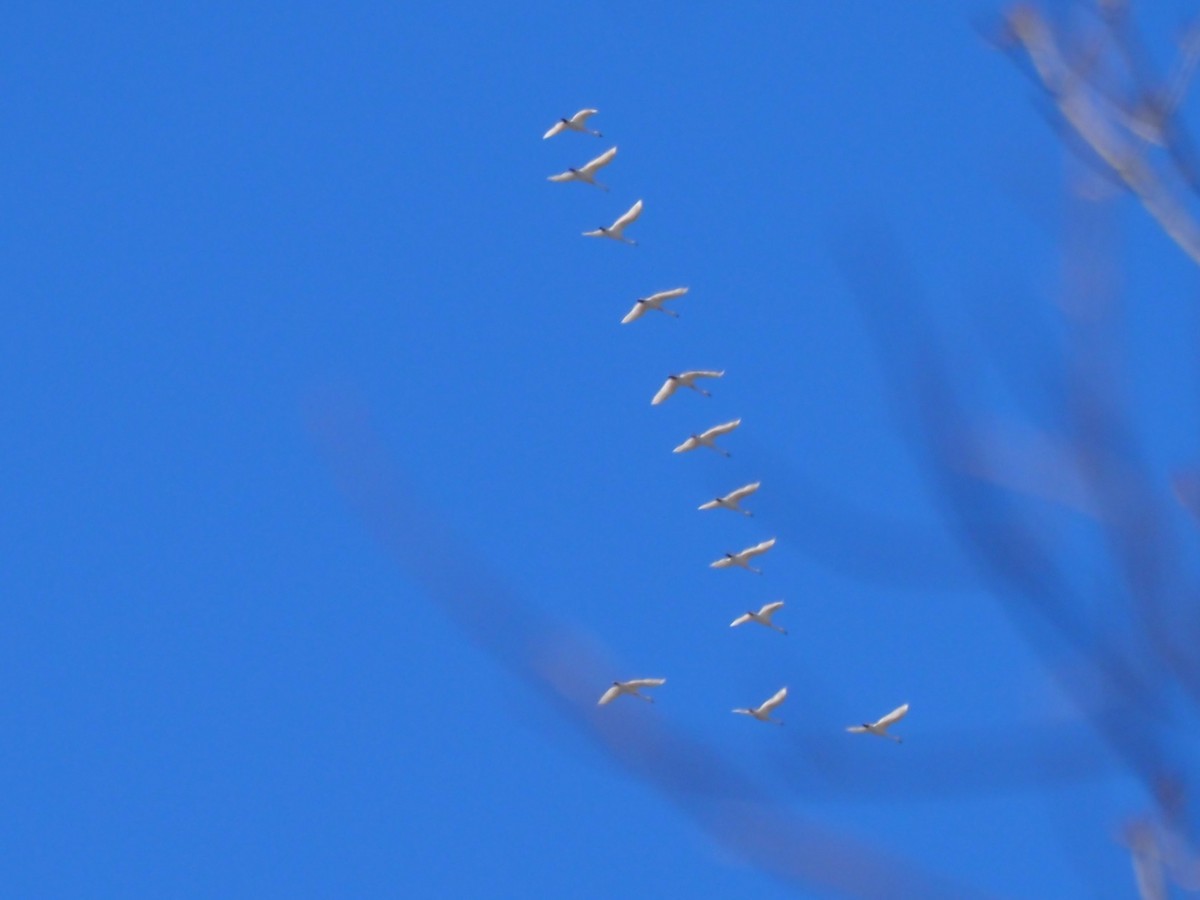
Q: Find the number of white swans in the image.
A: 12